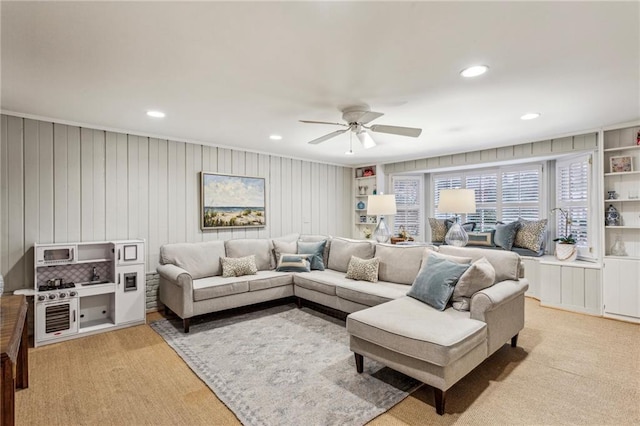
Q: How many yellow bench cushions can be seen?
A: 0